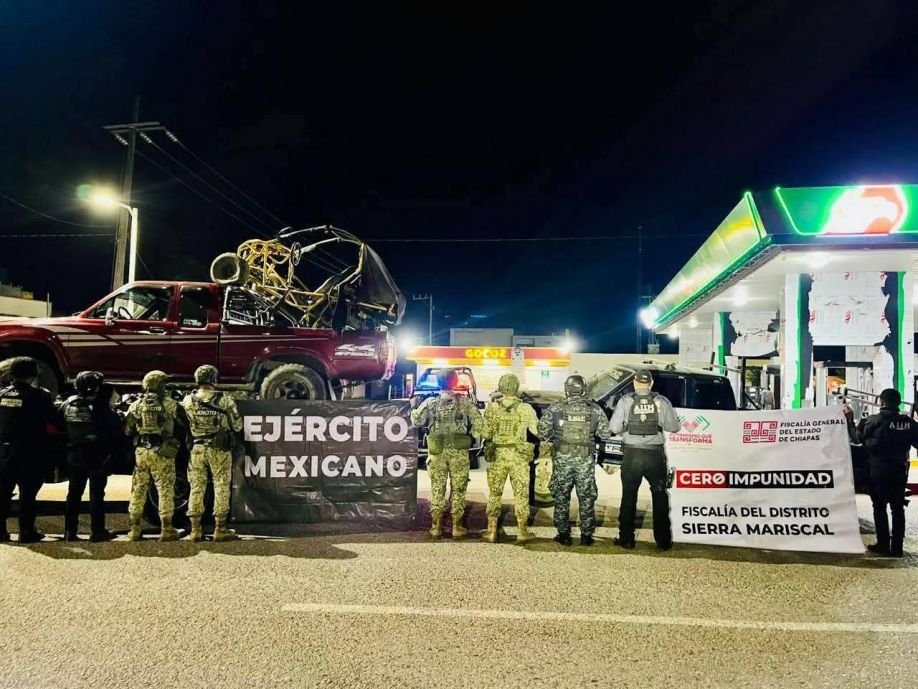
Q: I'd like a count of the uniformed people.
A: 9